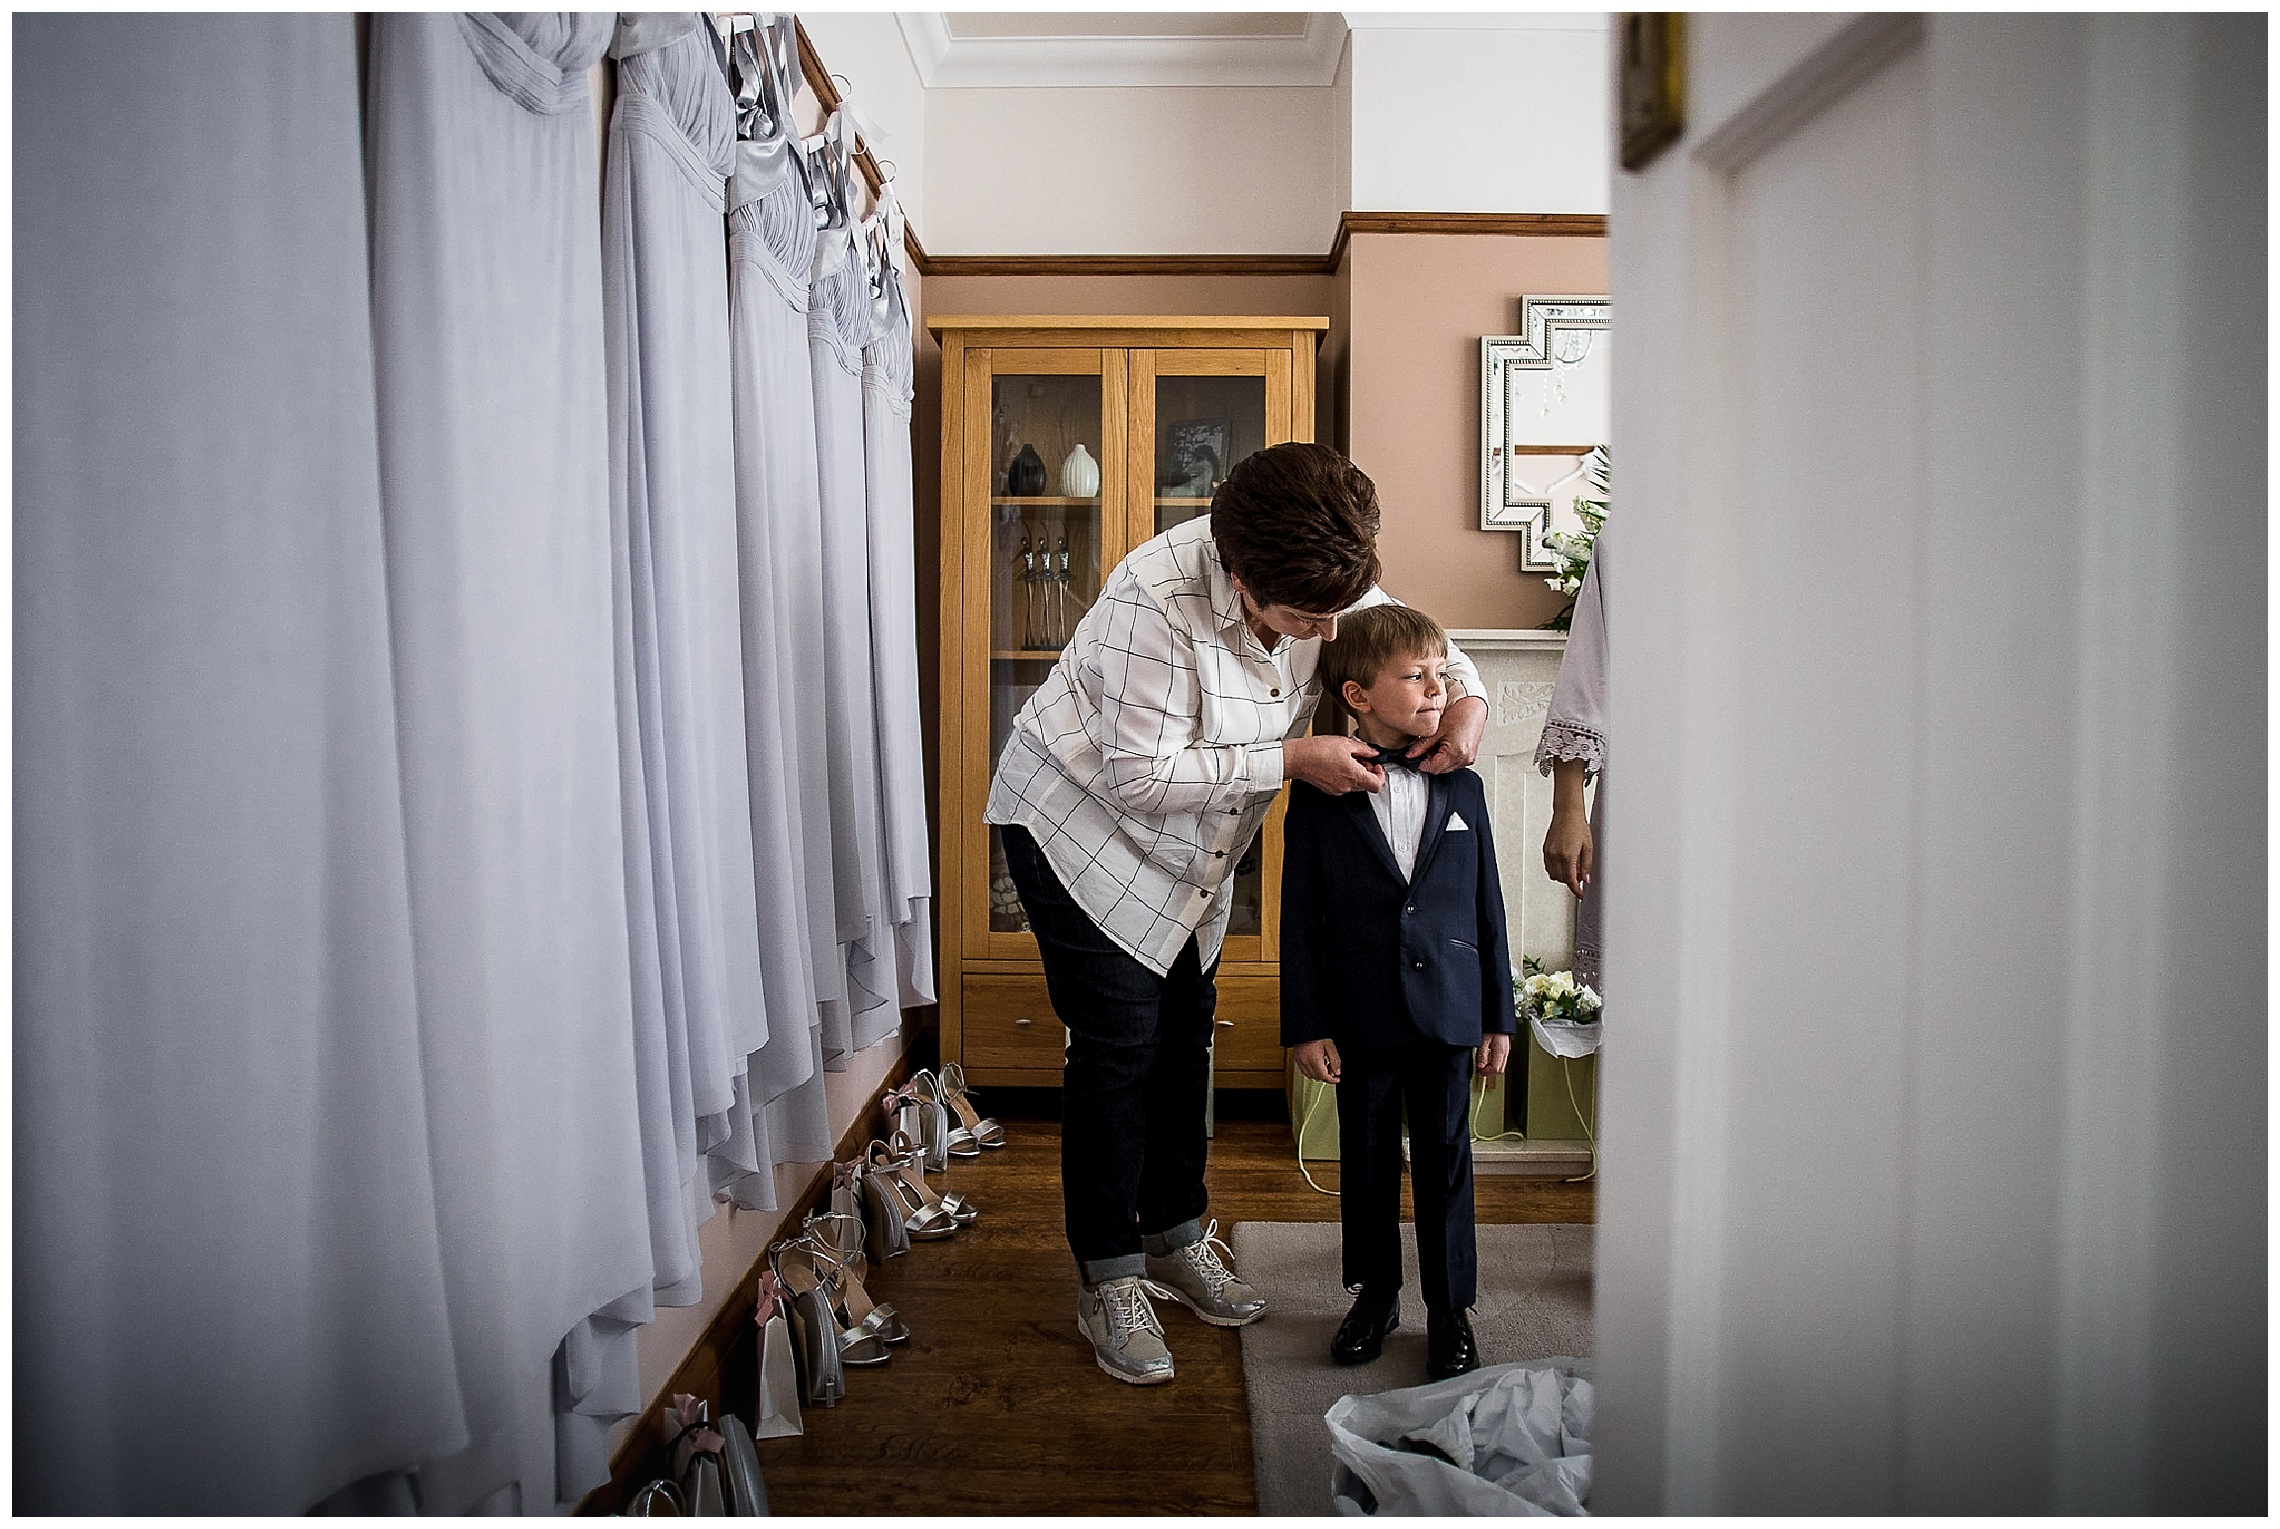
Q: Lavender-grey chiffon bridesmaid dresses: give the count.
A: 6